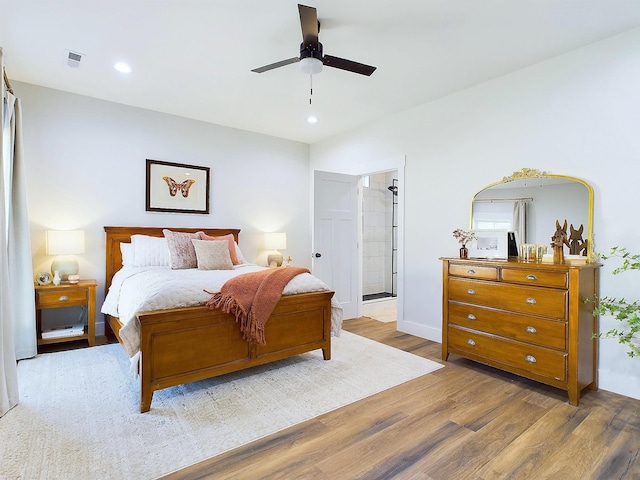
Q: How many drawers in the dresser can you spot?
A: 5